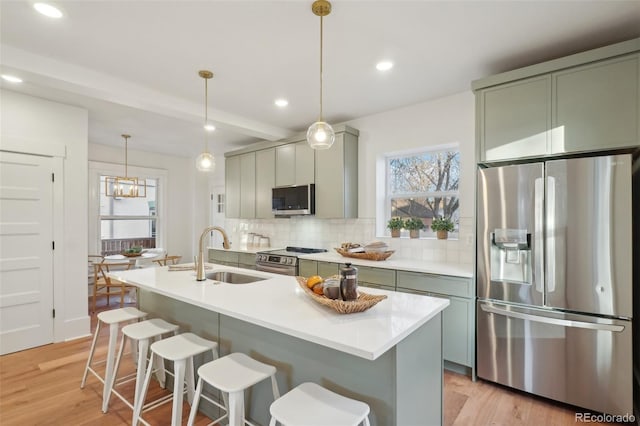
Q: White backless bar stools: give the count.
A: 5